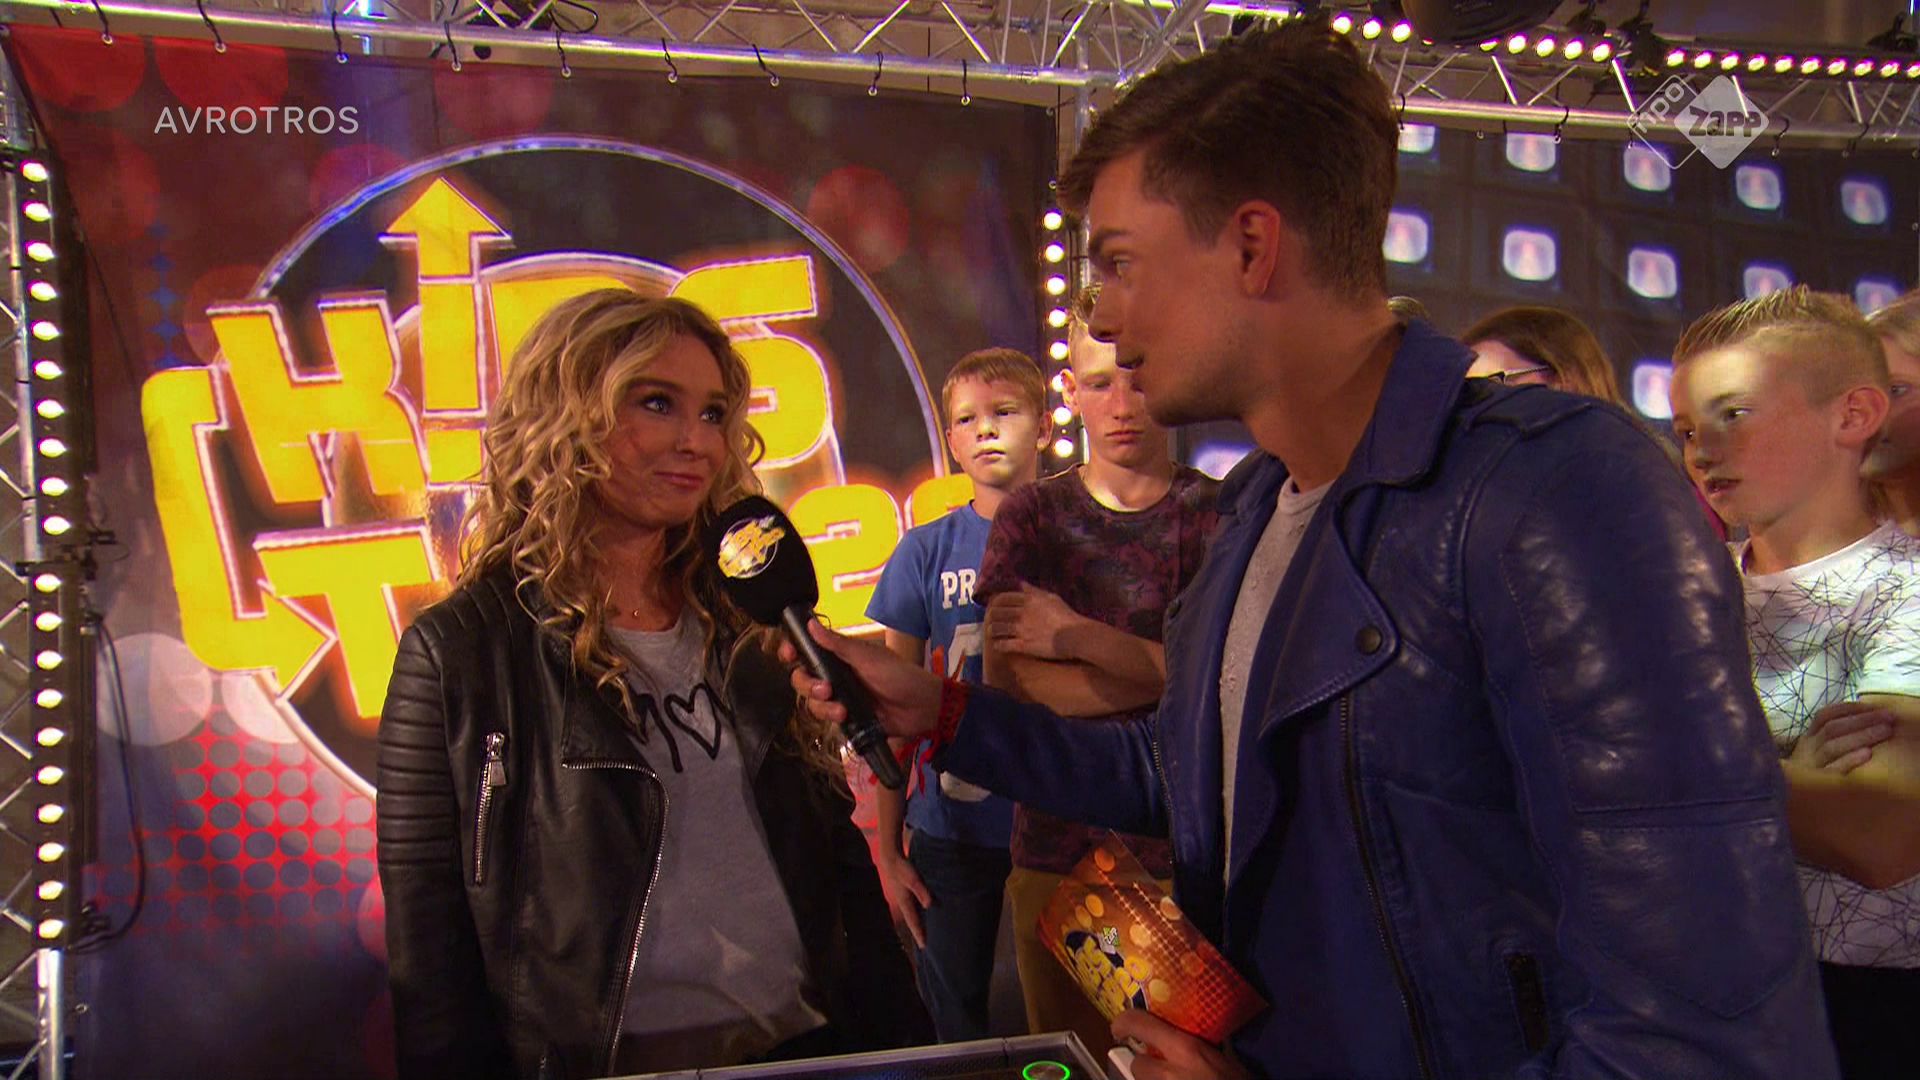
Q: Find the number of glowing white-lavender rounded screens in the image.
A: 12